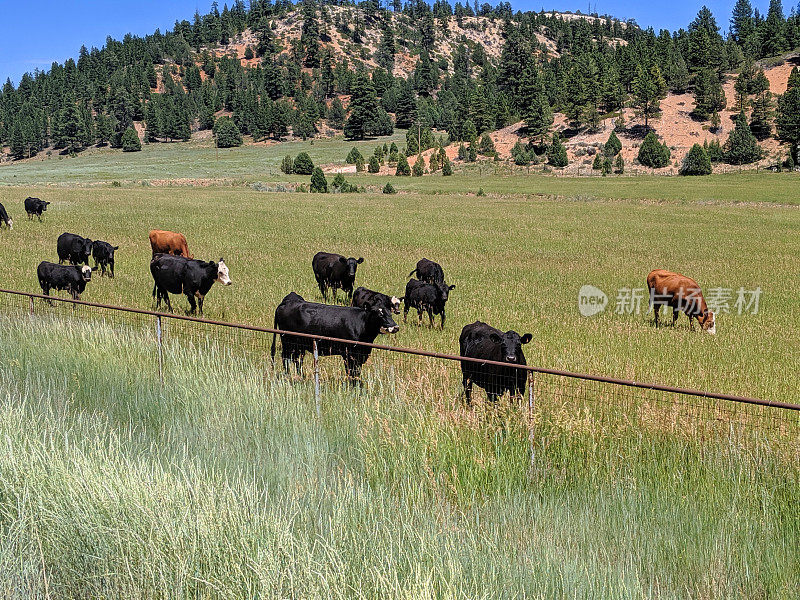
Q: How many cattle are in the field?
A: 14